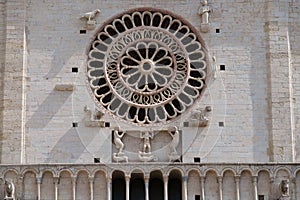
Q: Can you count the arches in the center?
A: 4